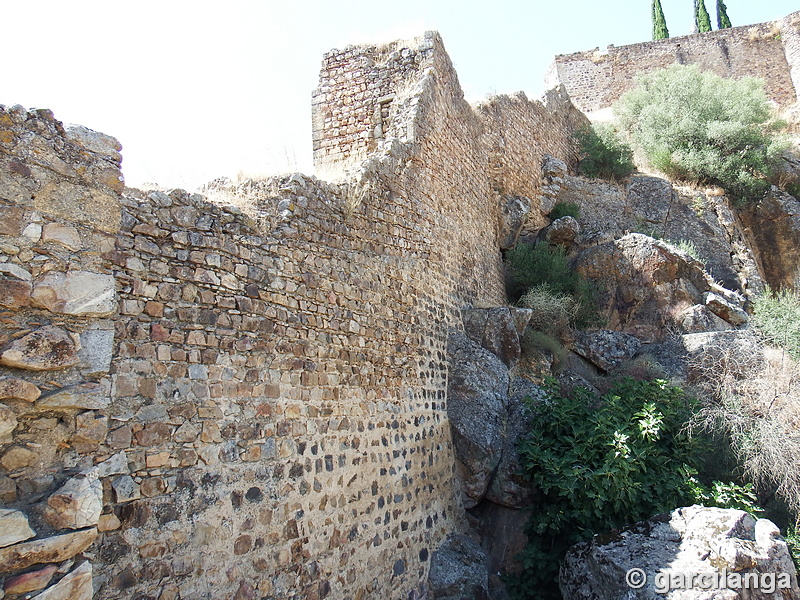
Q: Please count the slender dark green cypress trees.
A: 3